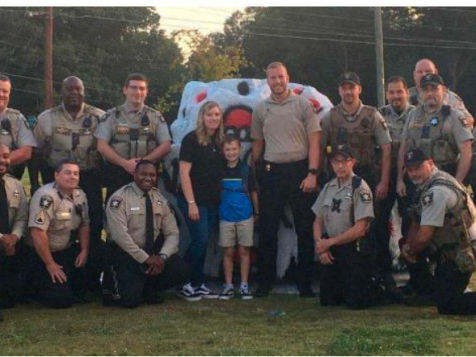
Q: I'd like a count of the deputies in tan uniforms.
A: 13